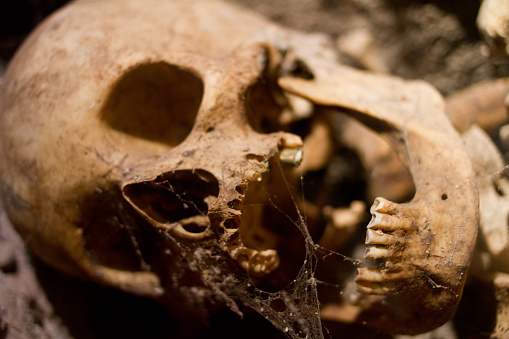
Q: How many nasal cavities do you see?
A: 1